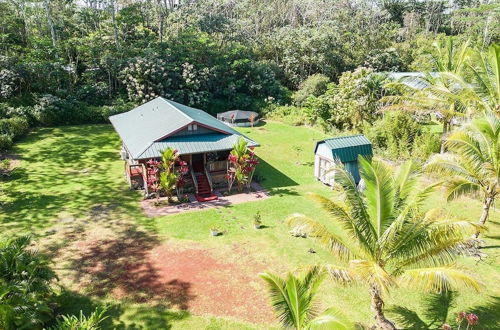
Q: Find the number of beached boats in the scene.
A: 0